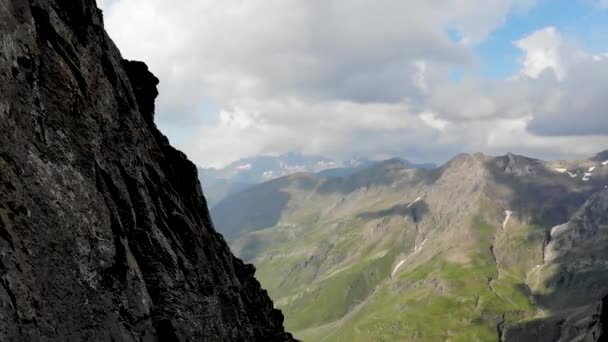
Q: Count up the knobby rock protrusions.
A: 1